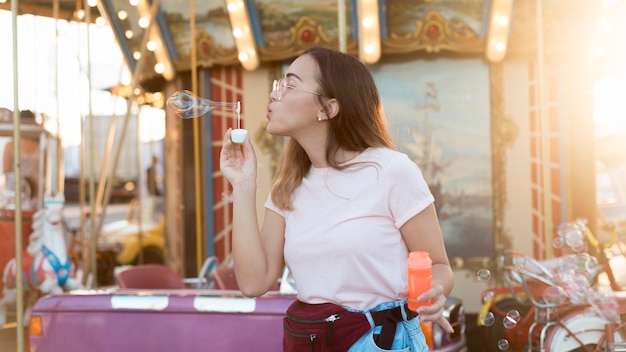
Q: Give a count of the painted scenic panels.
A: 4